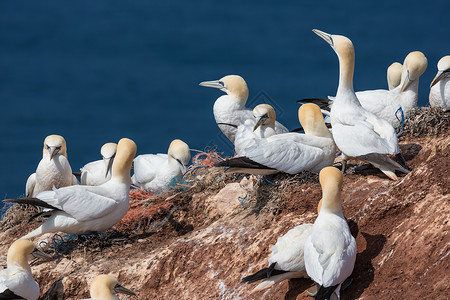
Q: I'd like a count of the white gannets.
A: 15